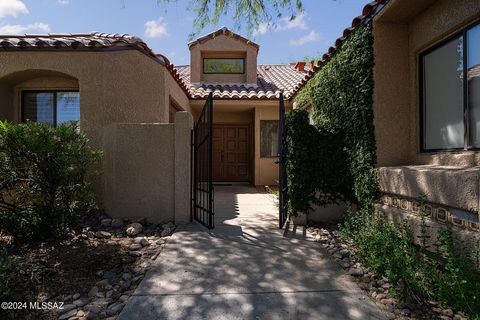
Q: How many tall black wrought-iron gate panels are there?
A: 2